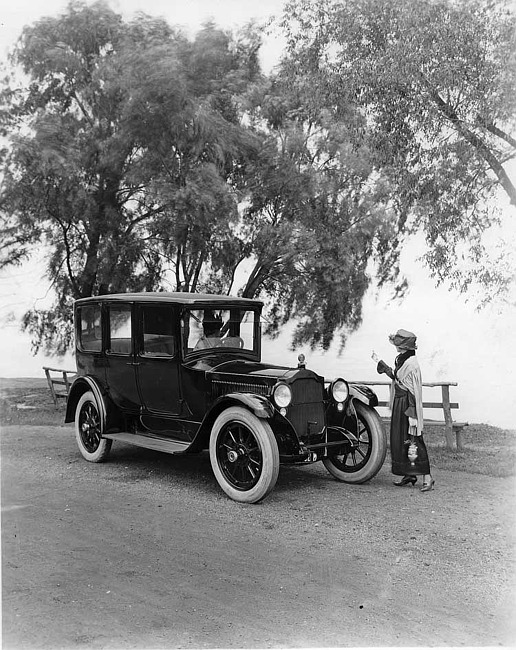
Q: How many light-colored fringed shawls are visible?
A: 1